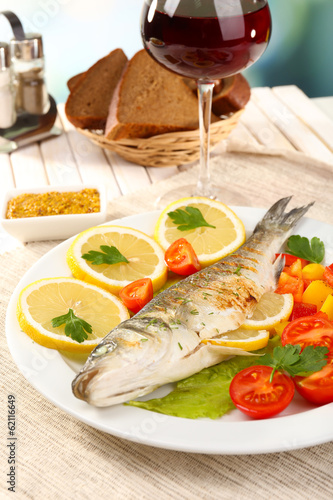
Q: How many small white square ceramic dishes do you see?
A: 1